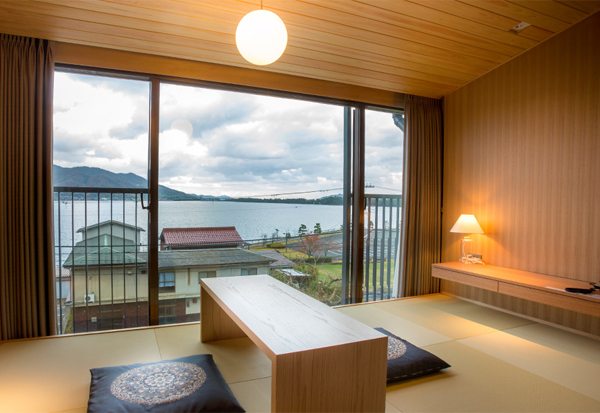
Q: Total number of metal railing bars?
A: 12